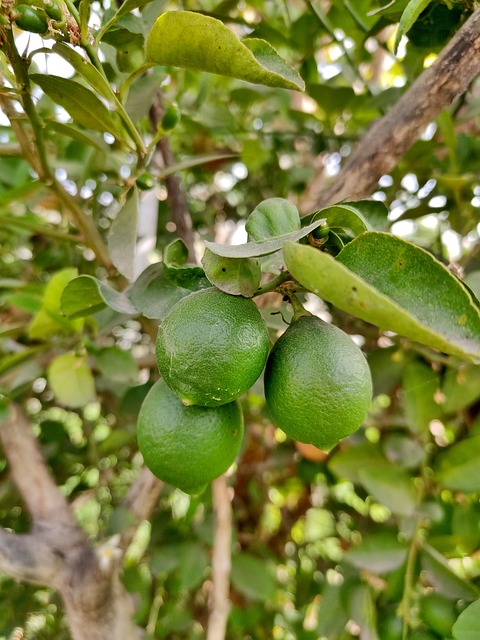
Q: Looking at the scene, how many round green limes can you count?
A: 3